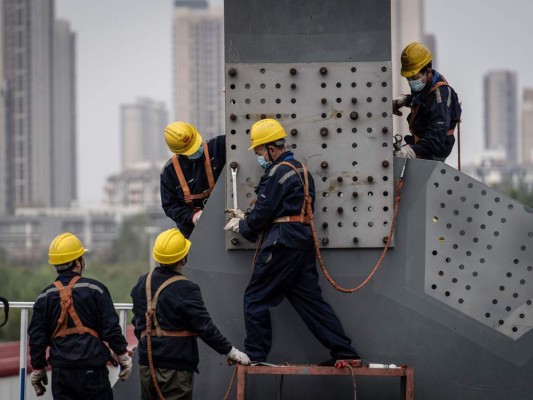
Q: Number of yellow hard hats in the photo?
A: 5